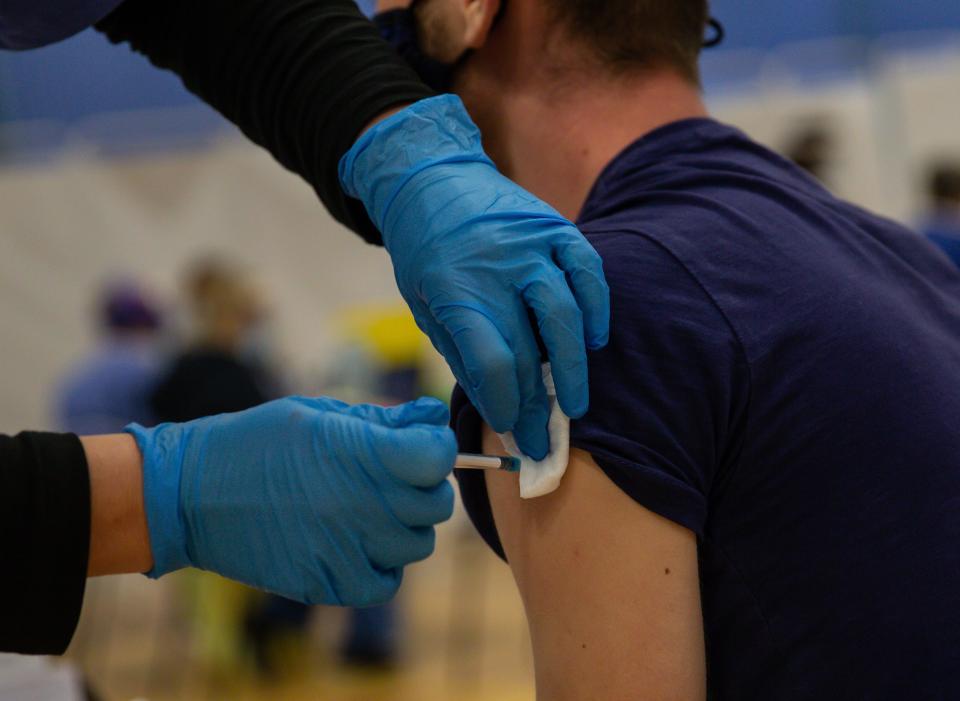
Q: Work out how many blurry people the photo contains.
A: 4